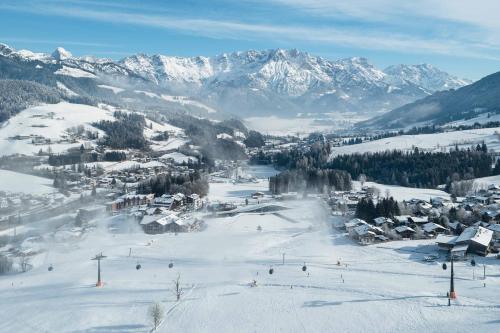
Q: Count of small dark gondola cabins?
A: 7